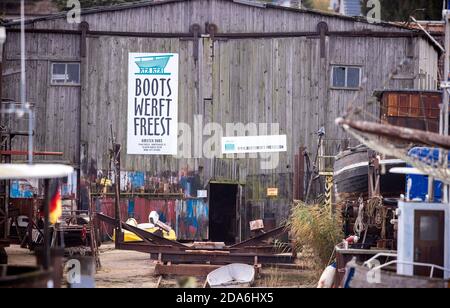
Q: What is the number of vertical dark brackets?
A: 4